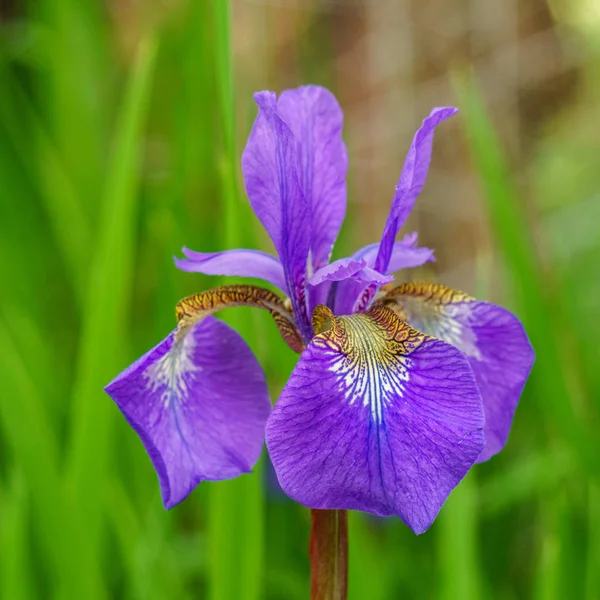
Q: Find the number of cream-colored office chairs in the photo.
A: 0